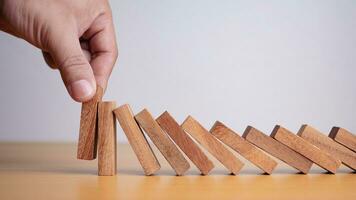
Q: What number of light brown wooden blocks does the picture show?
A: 11